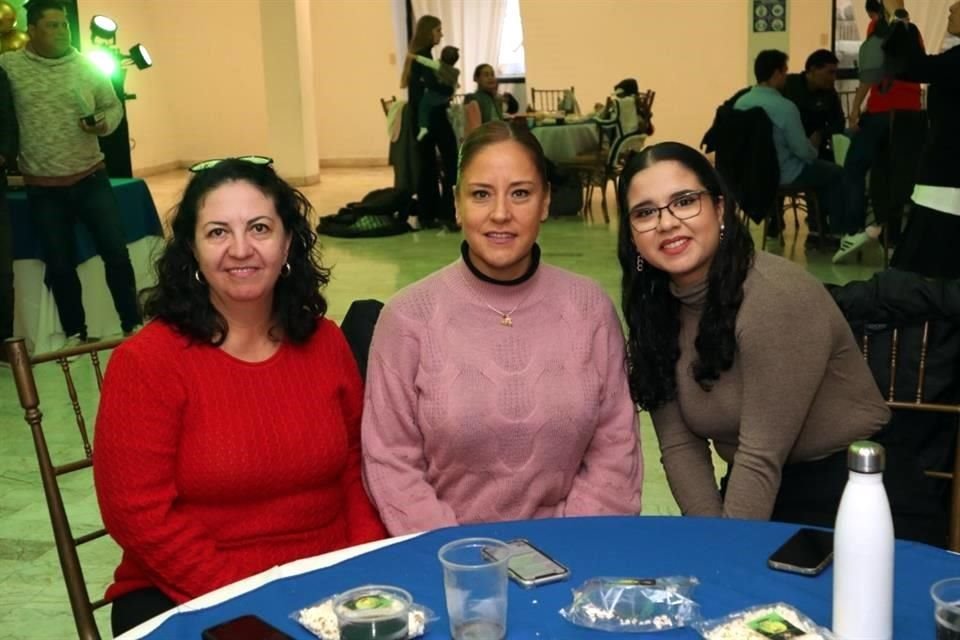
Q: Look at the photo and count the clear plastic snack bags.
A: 3